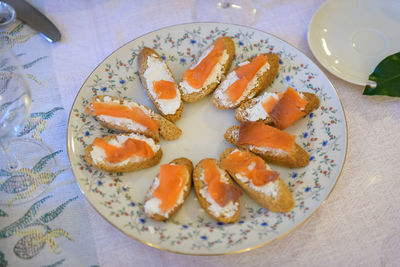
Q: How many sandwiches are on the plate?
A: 10